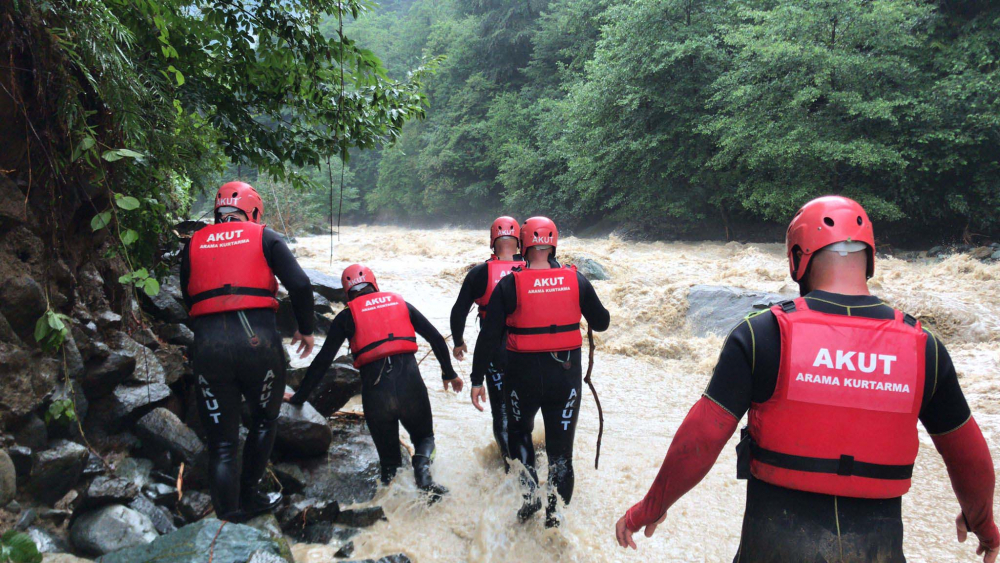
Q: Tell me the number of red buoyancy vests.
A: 5